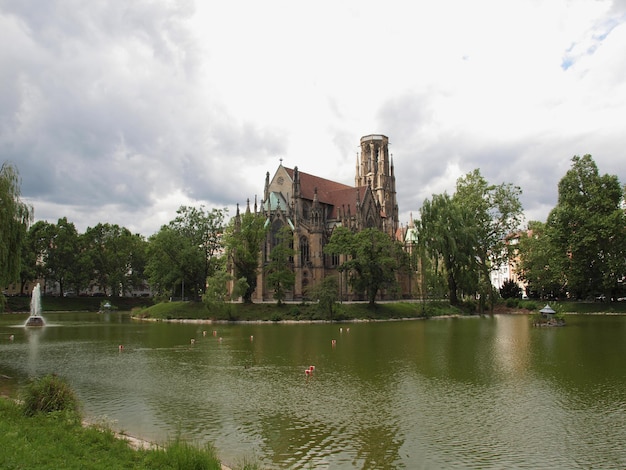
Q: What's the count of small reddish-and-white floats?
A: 12